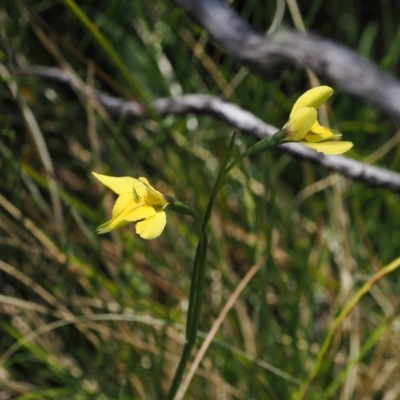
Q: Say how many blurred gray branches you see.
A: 2